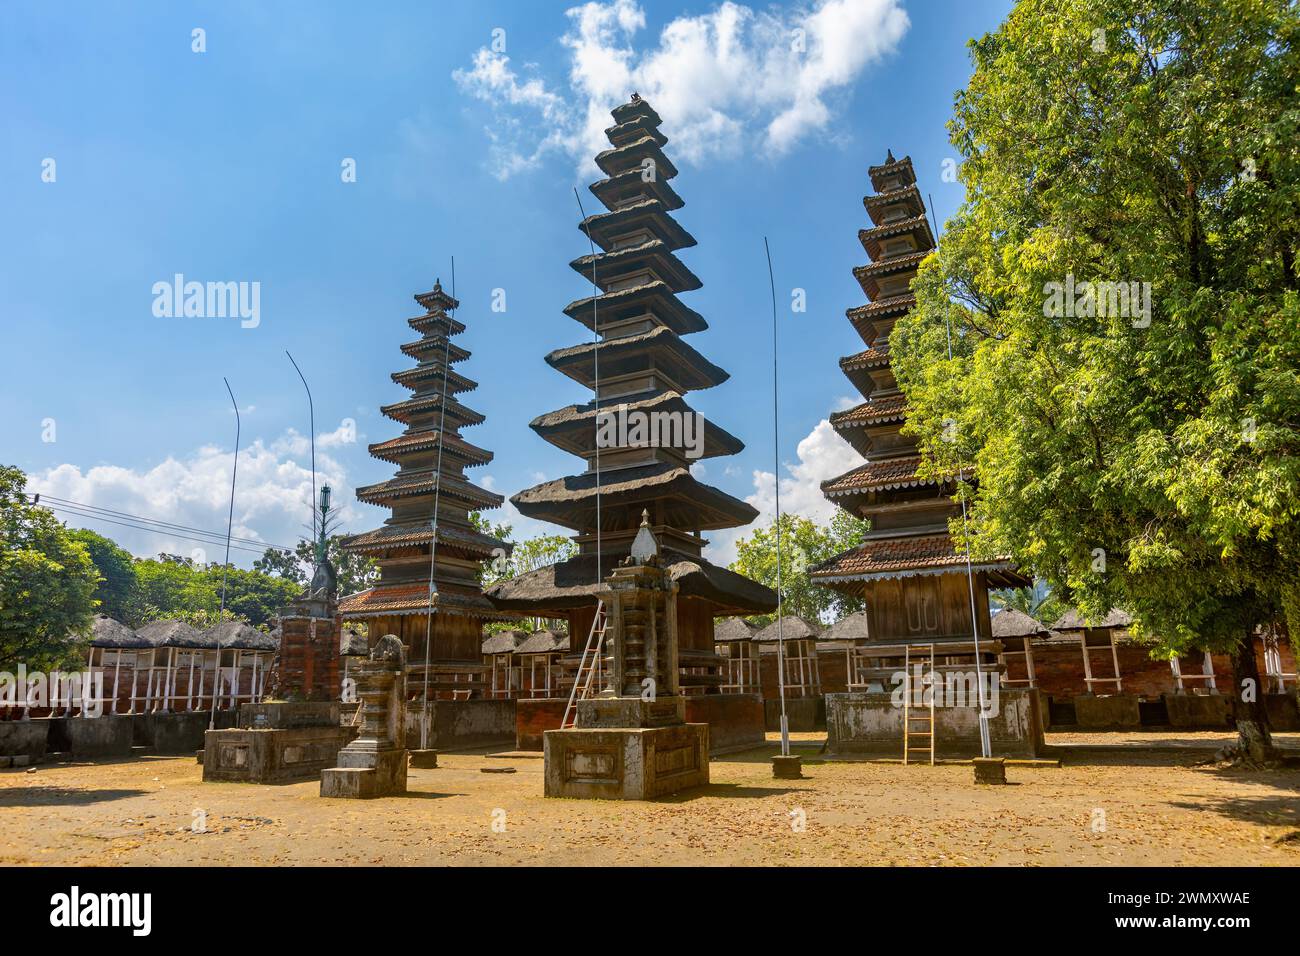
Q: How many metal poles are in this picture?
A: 6